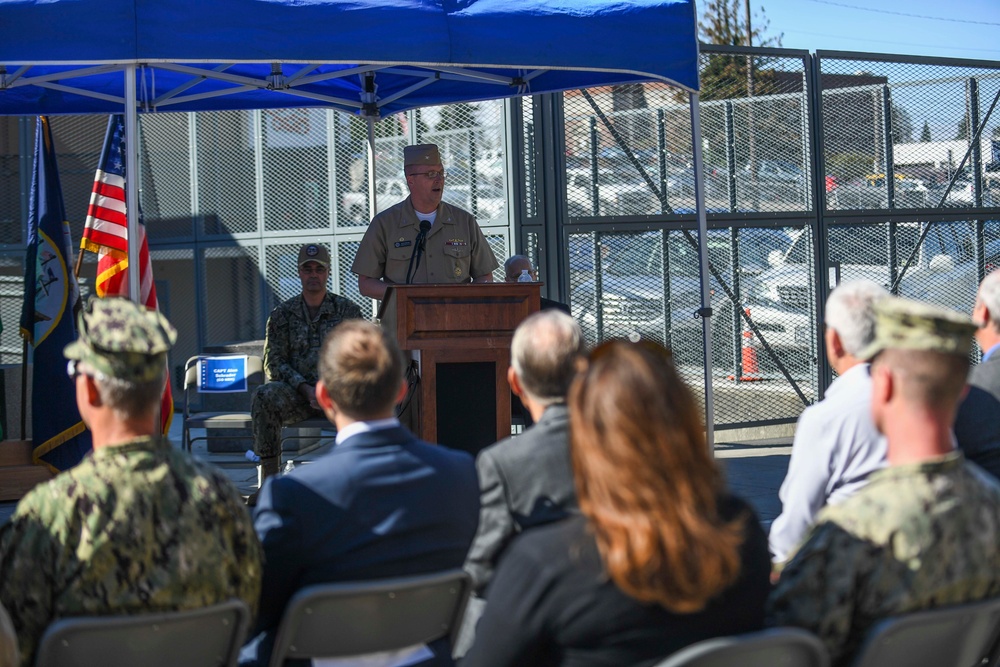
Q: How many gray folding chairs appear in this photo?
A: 6